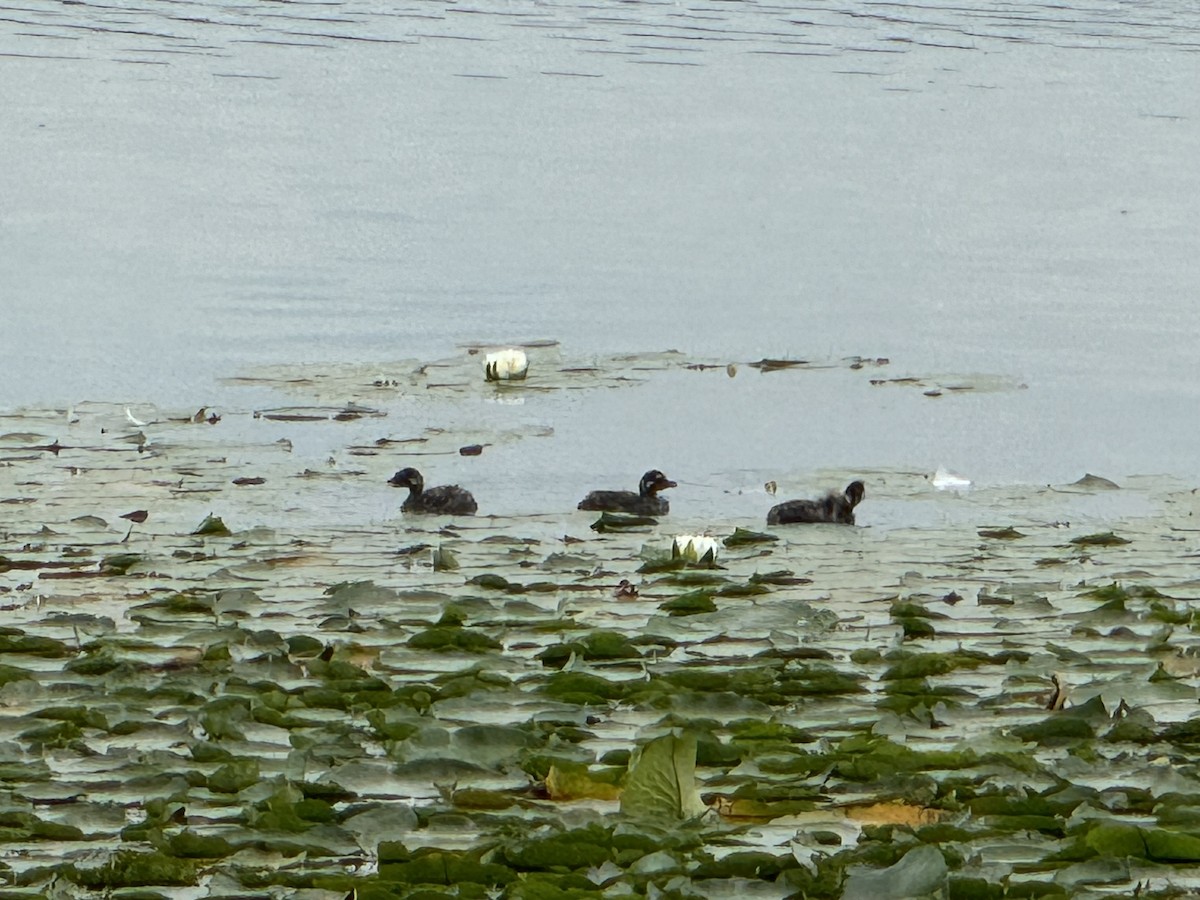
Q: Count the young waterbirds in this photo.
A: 3